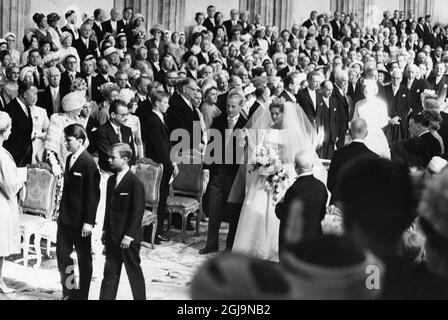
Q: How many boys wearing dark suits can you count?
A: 2